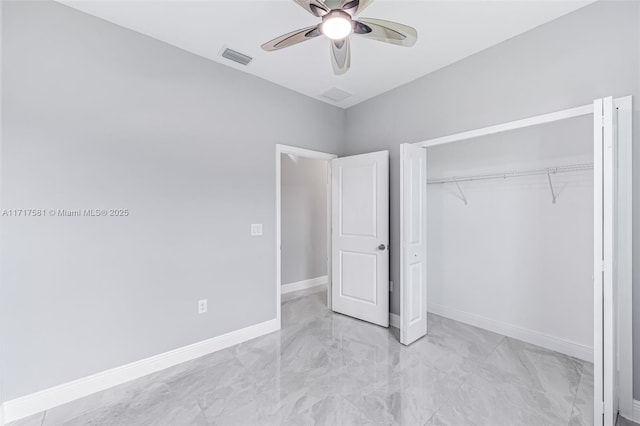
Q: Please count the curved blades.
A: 5